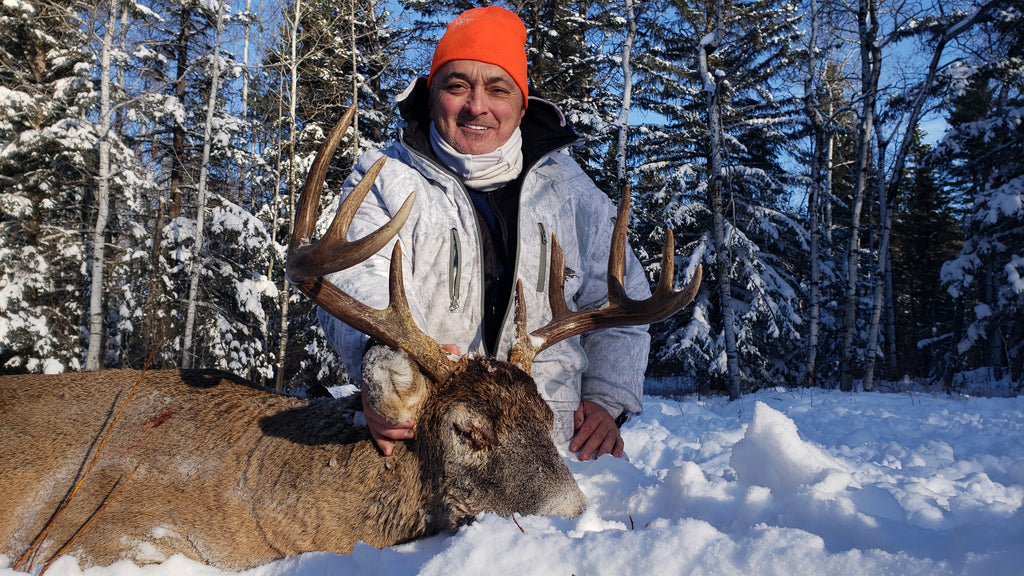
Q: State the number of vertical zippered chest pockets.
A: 2